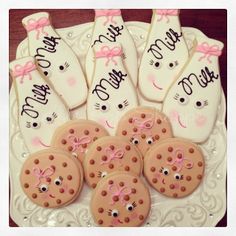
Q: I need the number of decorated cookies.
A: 12